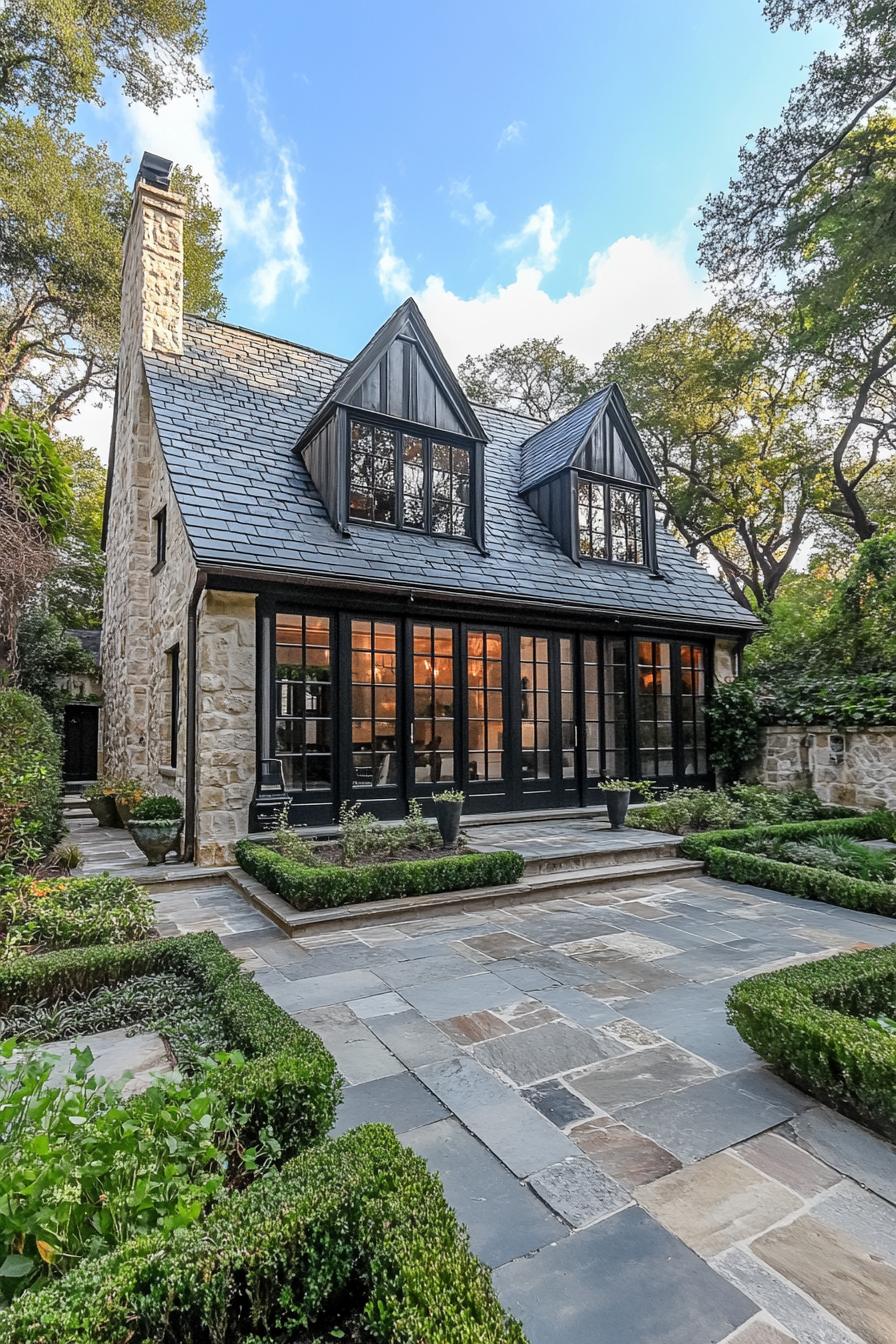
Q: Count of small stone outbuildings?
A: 1